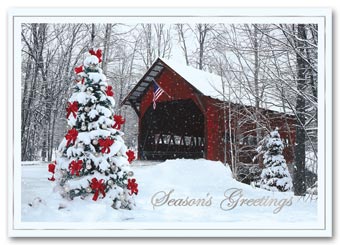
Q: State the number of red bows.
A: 12